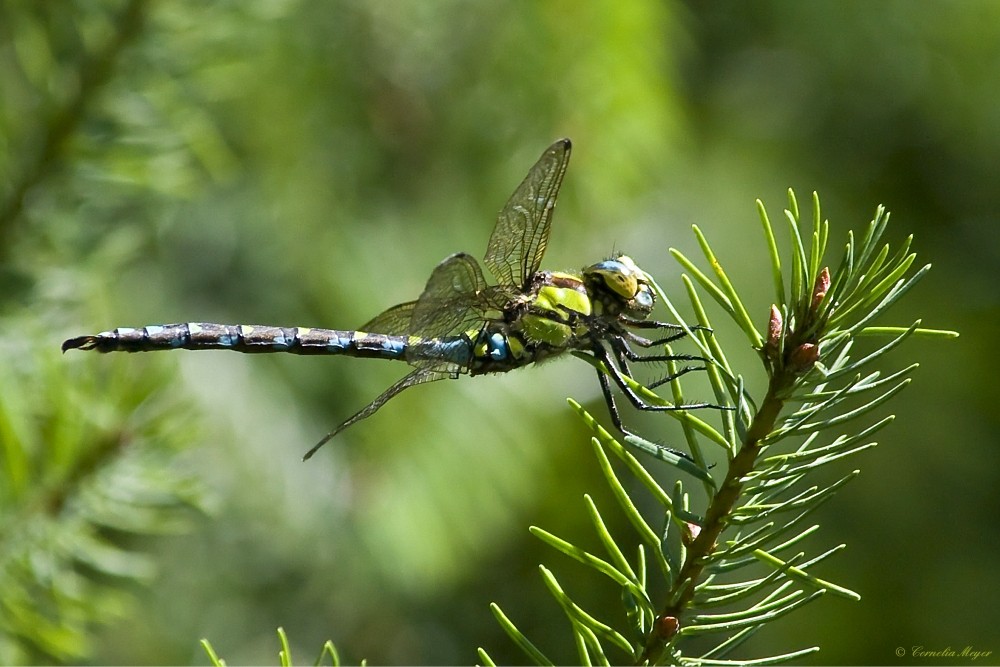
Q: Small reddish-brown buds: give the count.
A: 5